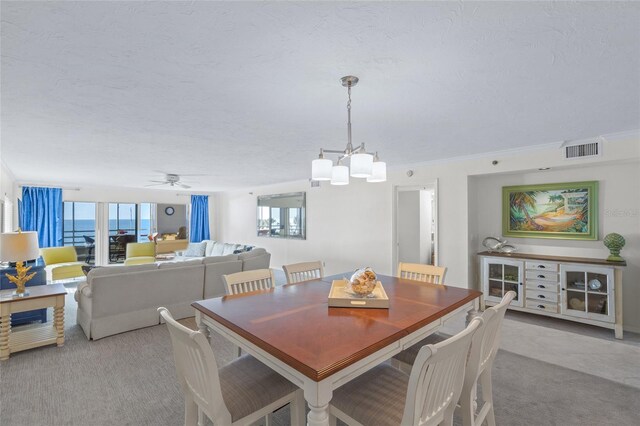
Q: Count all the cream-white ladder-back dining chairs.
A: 6